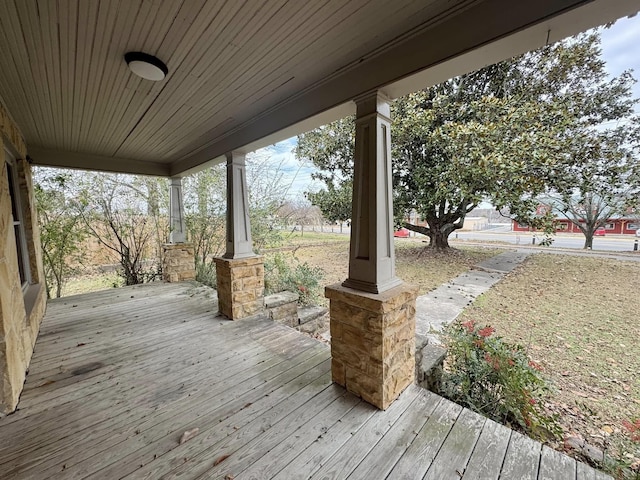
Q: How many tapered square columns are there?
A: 3